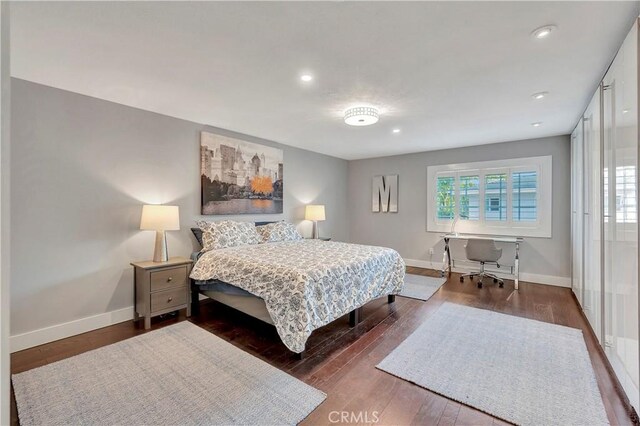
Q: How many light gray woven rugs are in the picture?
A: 3